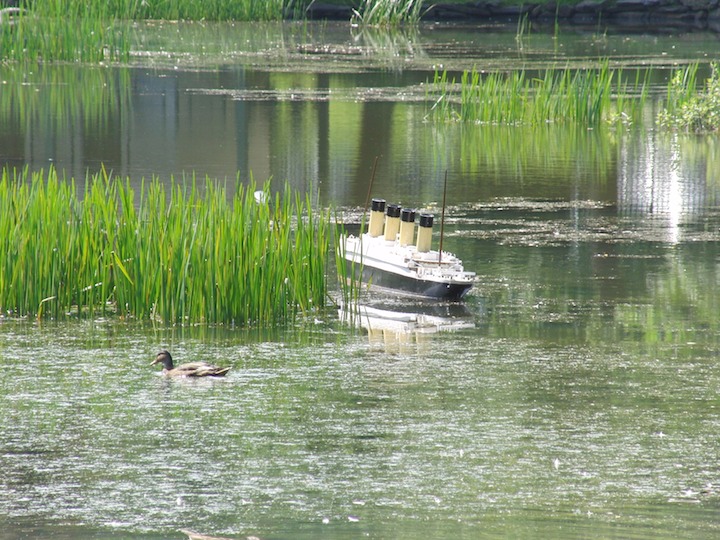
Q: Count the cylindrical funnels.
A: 4